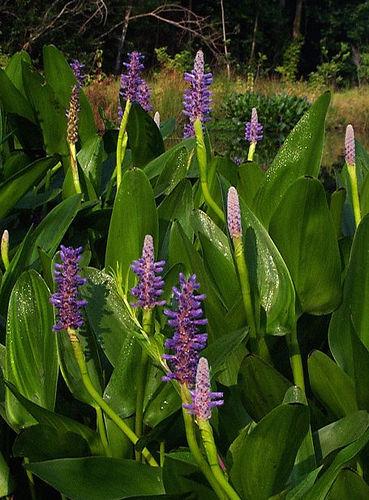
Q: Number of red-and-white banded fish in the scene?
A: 0